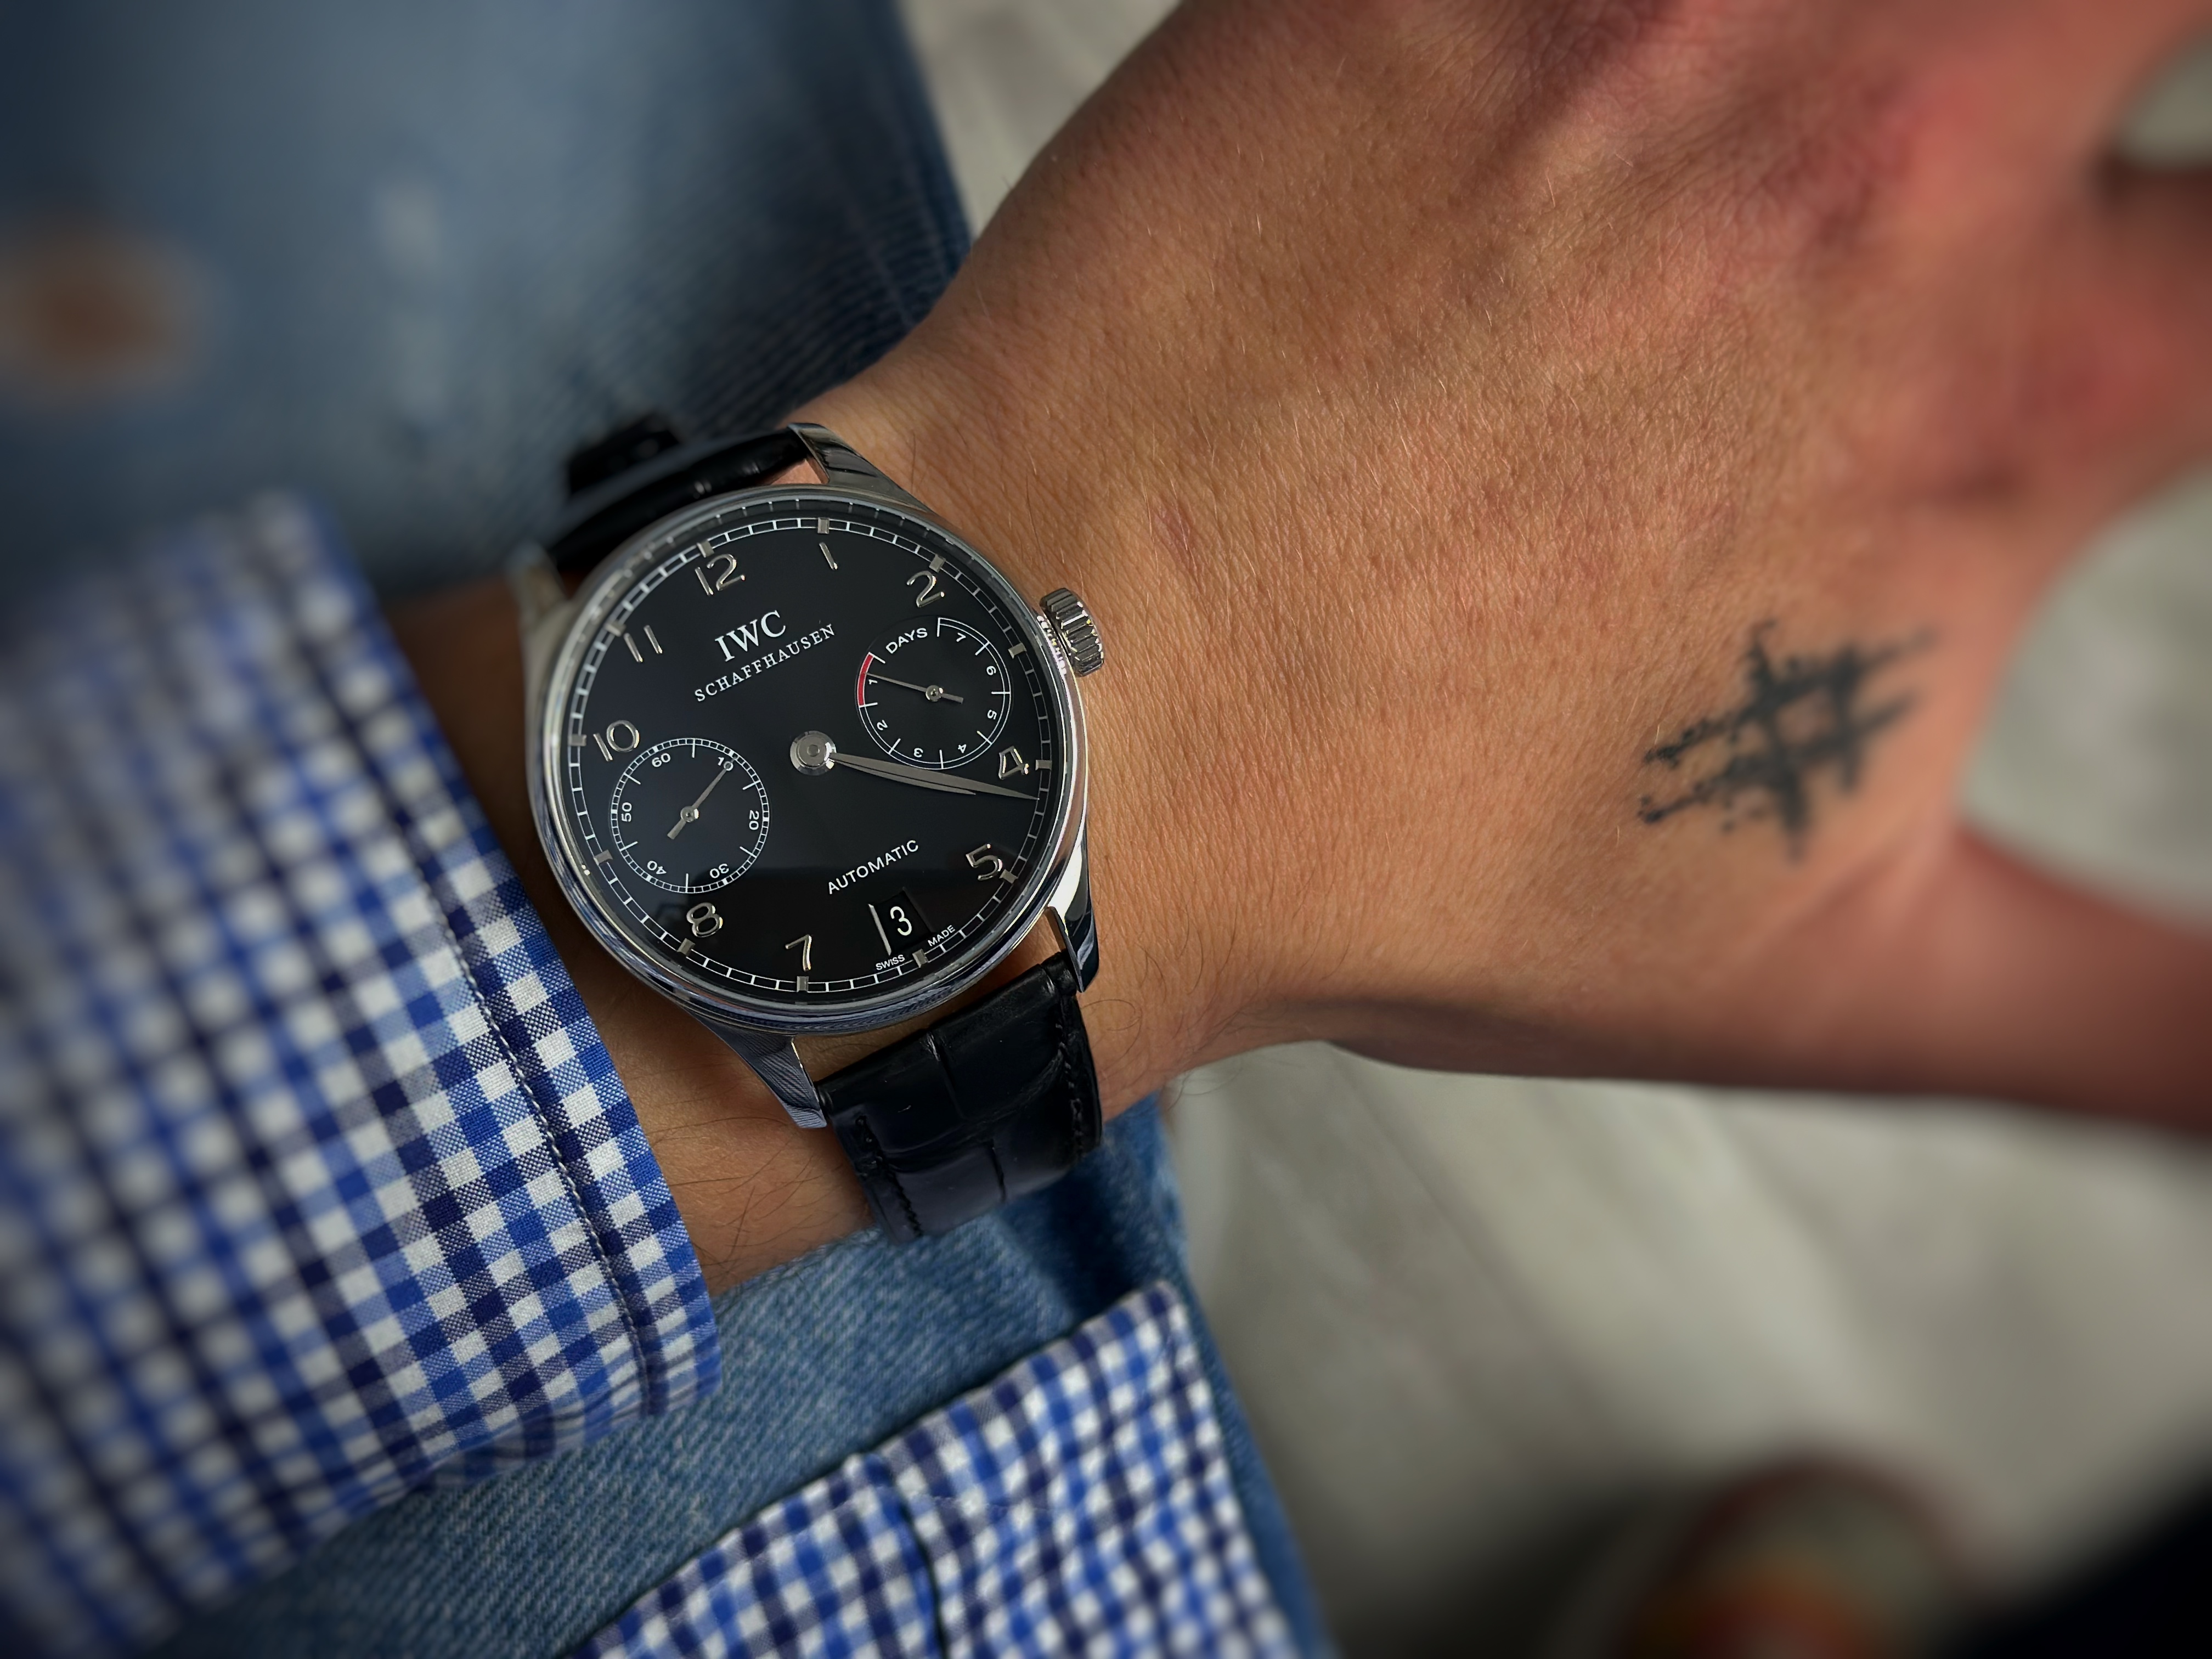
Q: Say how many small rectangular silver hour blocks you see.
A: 12